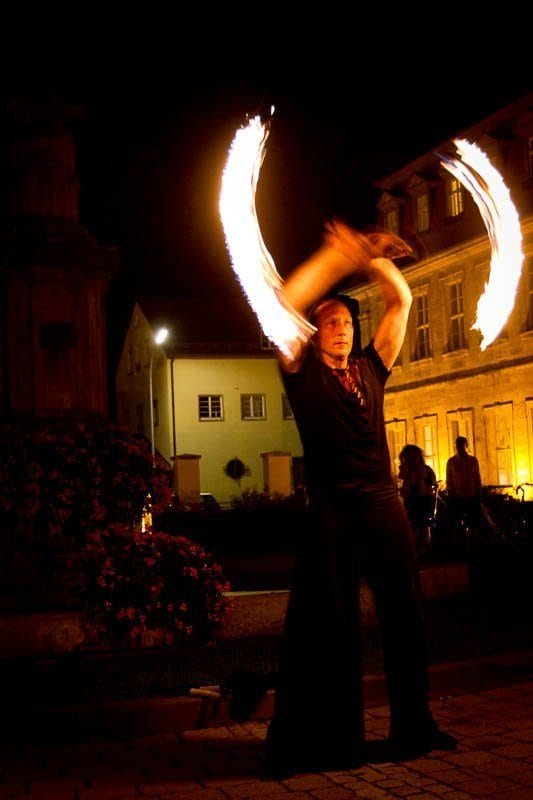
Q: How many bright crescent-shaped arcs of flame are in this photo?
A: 2